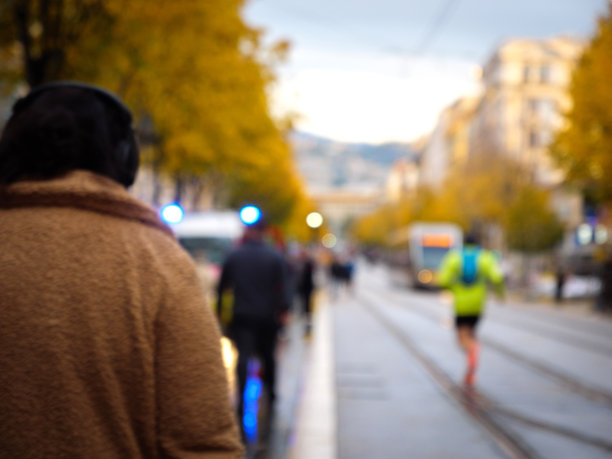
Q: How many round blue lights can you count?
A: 2